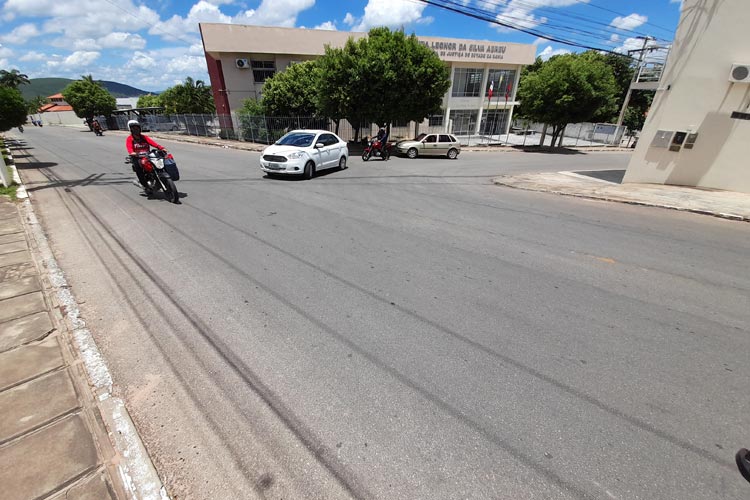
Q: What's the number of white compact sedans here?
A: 1